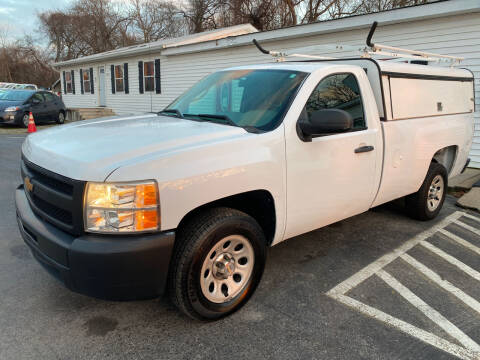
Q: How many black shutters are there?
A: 8